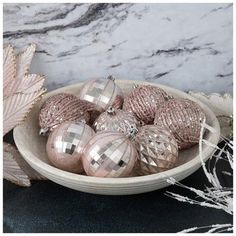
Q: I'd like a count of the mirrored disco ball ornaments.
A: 3